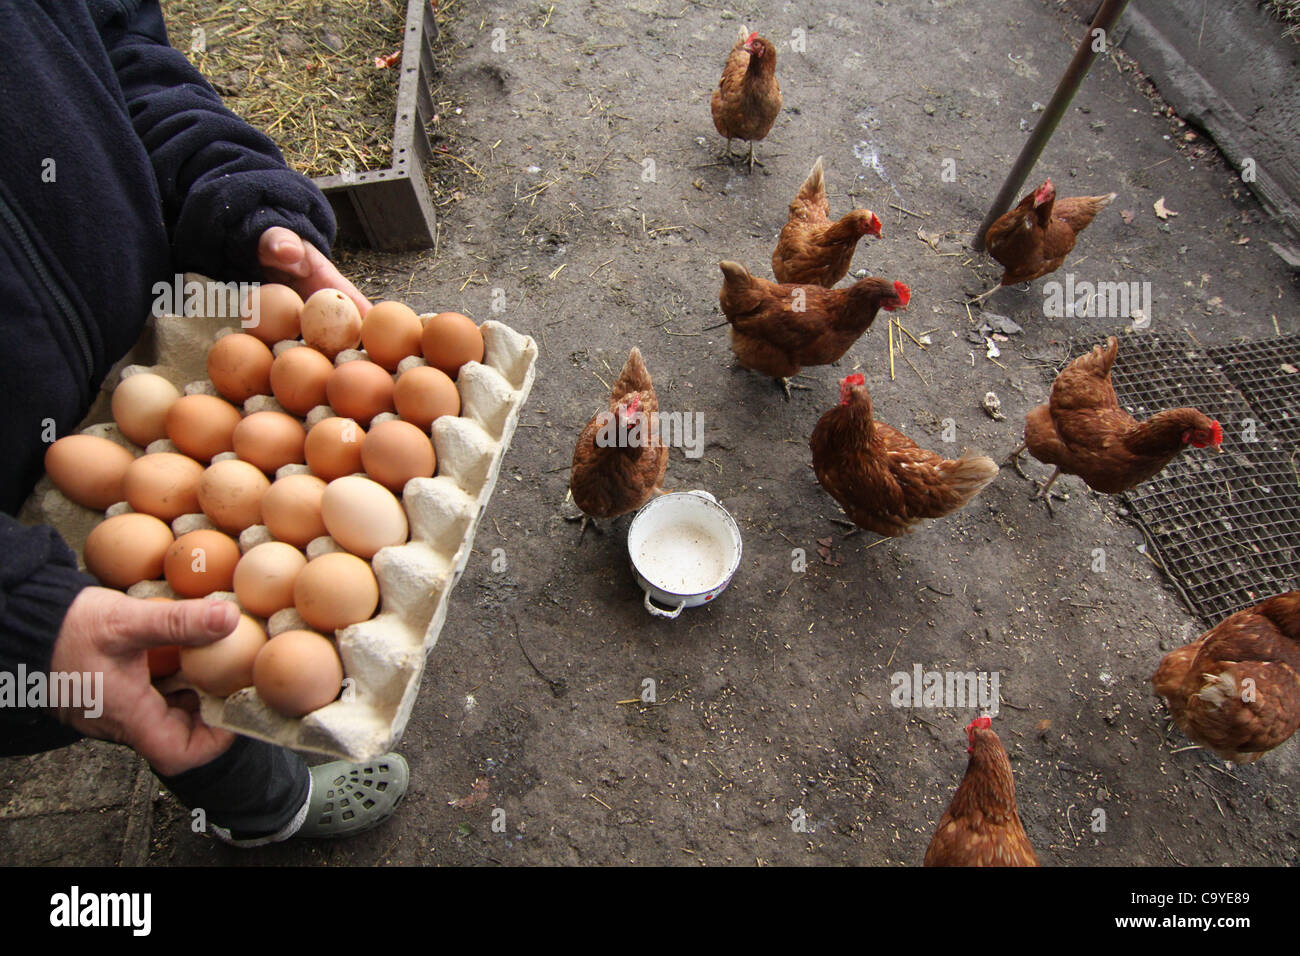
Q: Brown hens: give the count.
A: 9